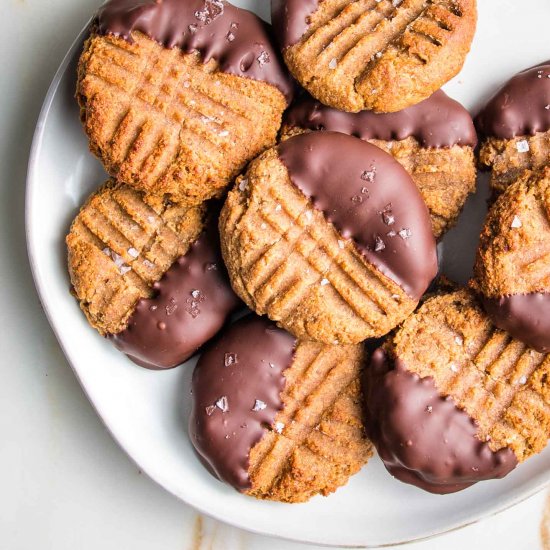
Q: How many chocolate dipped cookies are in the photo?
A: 9